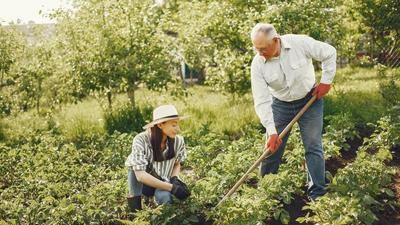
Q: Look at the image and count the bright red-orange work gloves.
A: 2